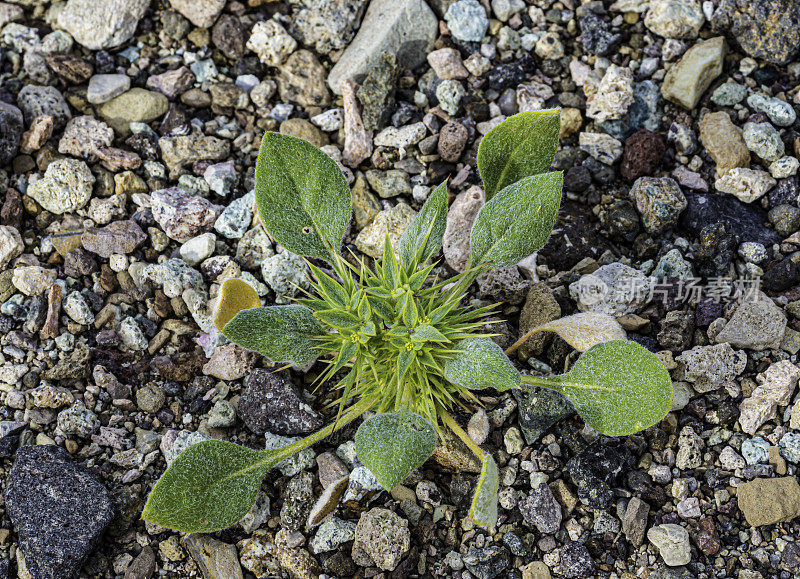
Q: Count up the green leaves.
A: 10